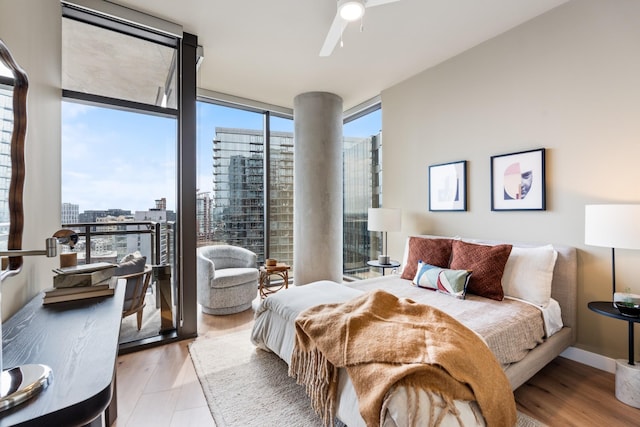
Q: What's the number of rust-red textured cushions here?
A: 2